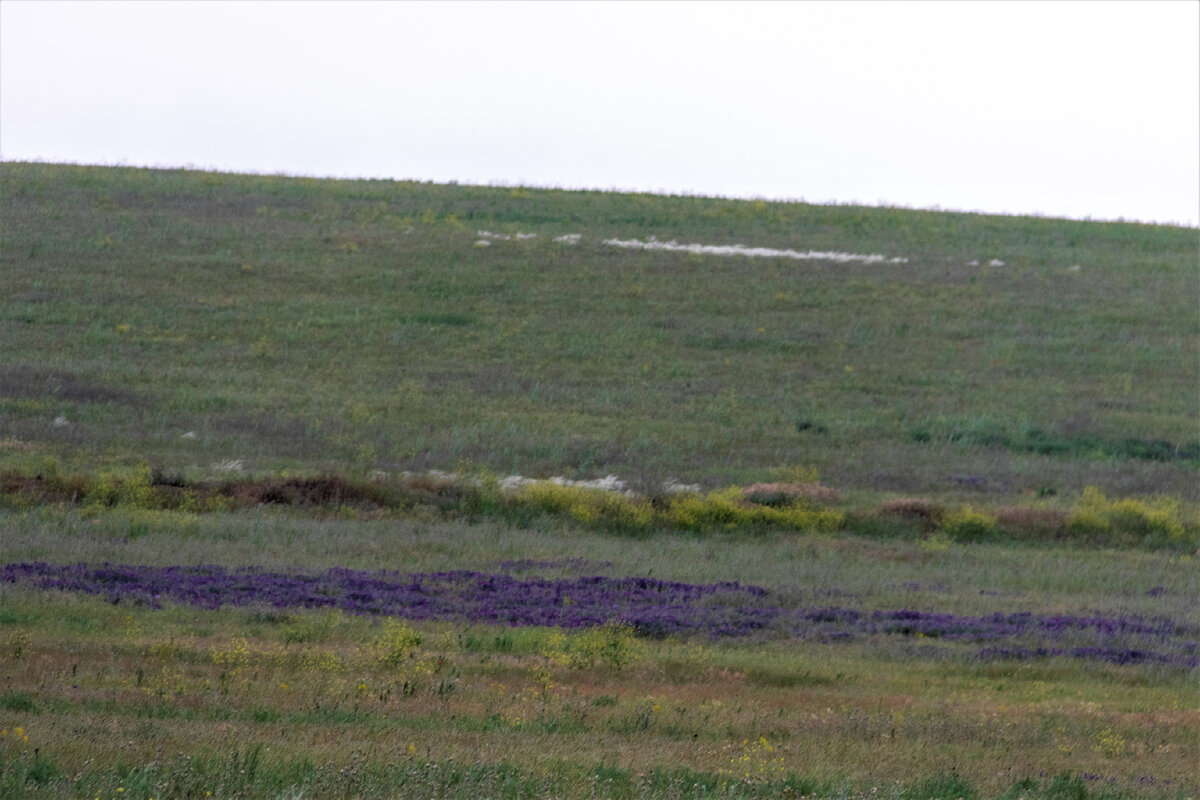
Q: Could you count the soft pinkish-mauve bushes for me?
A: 3